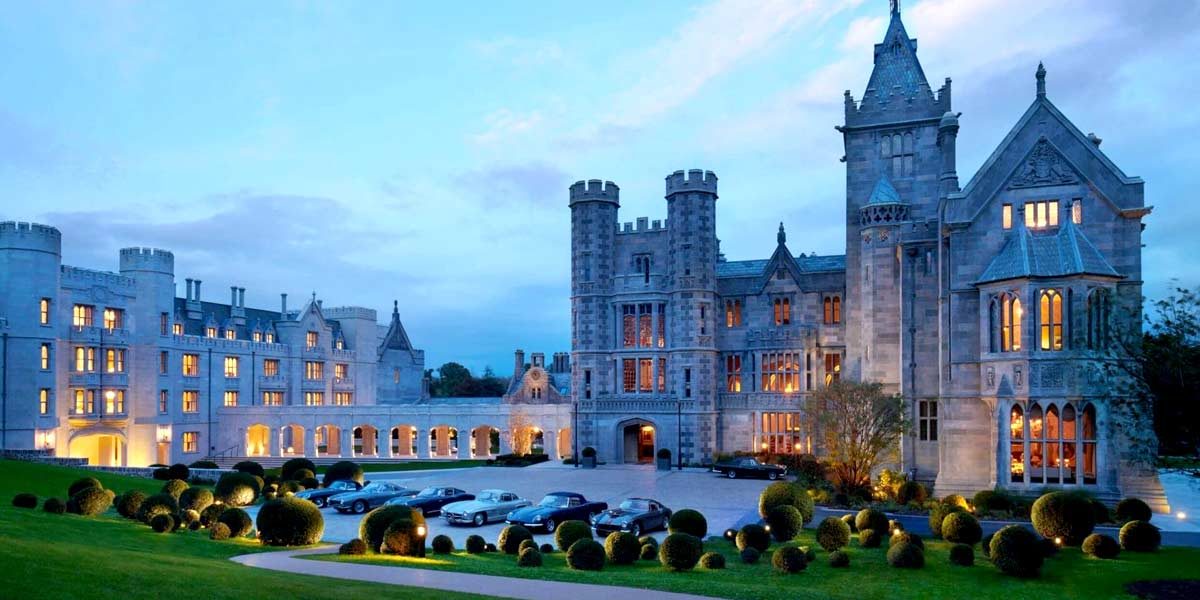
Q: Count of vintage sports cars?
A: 7